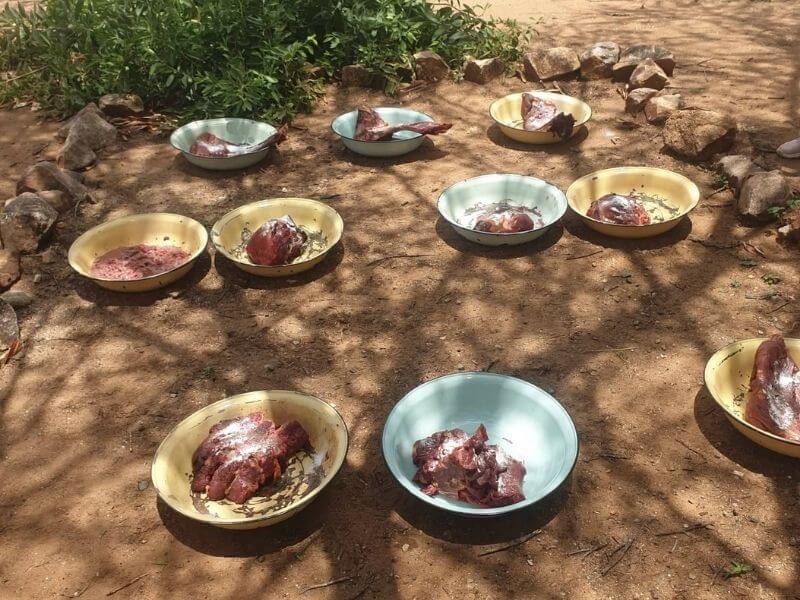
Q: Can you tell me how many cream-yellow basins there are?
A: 6